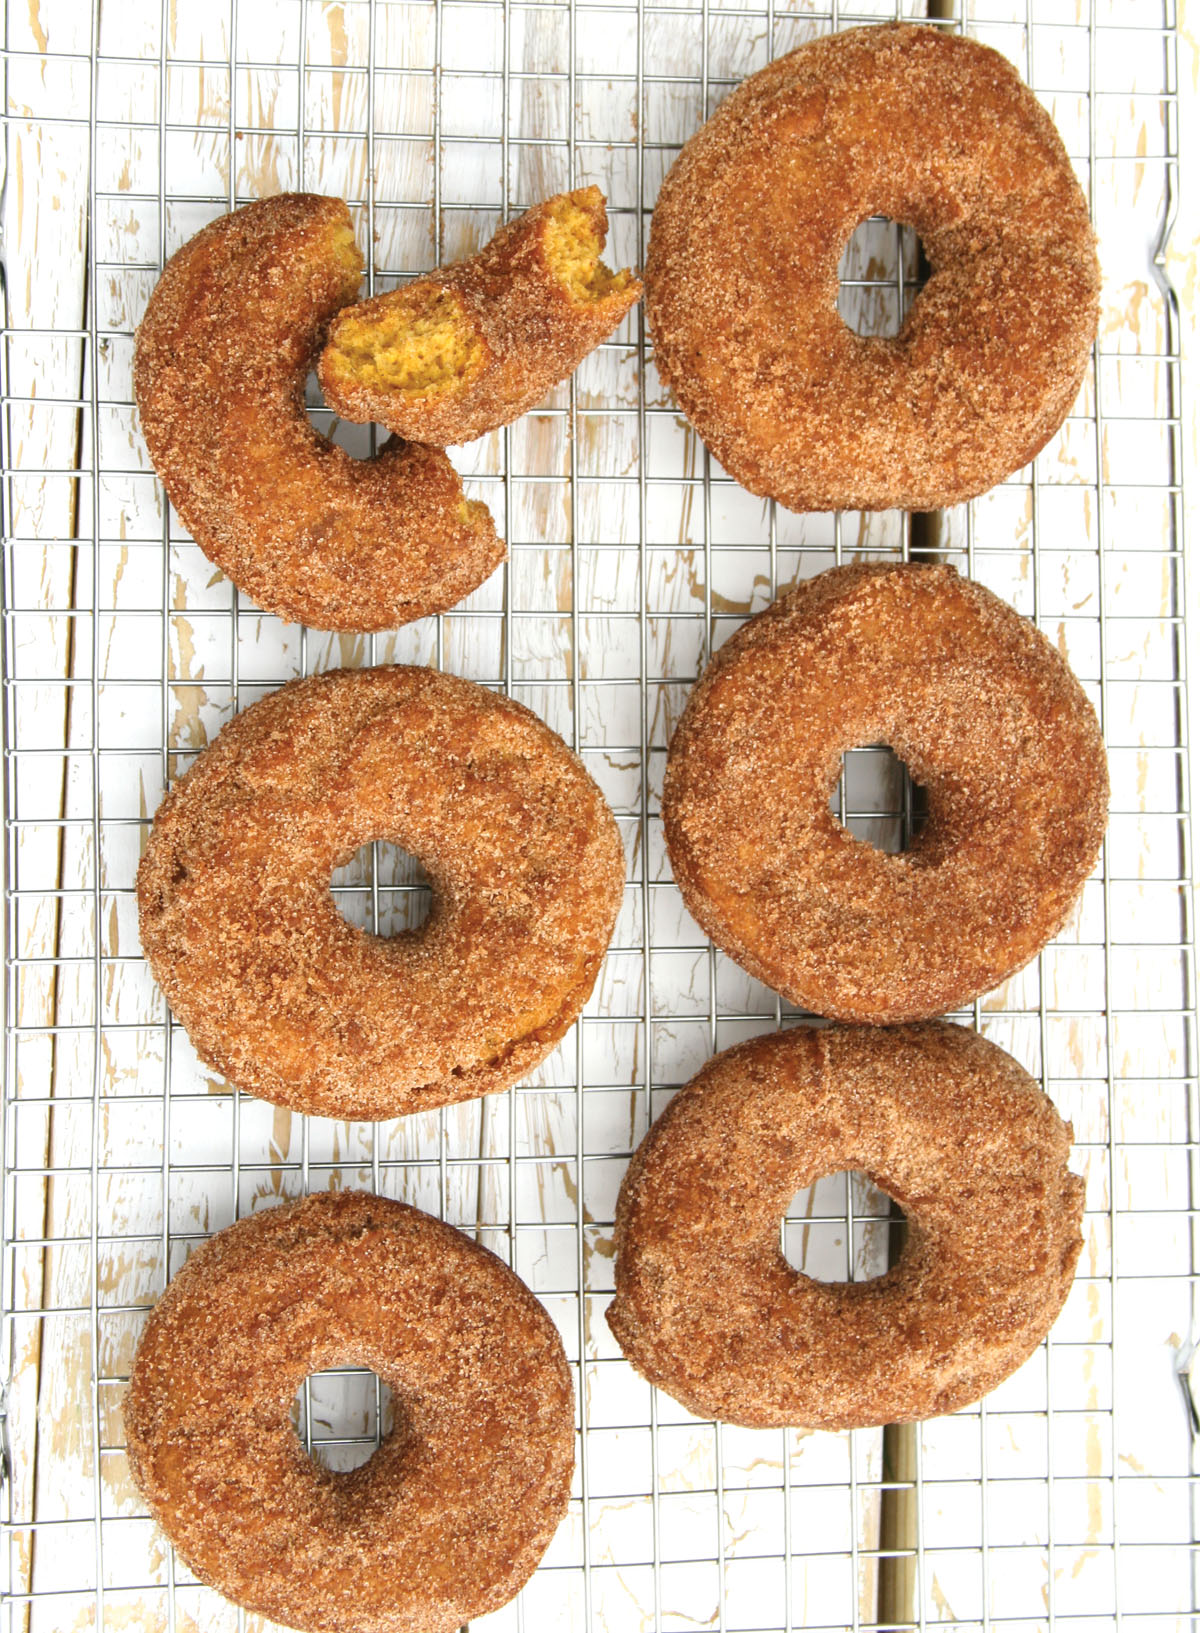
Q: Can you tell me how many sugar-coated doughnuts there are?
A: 6